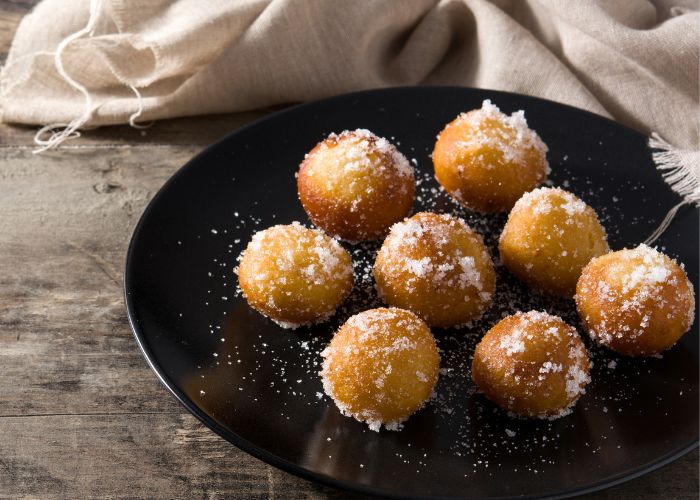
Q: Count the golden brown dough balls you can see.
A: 8